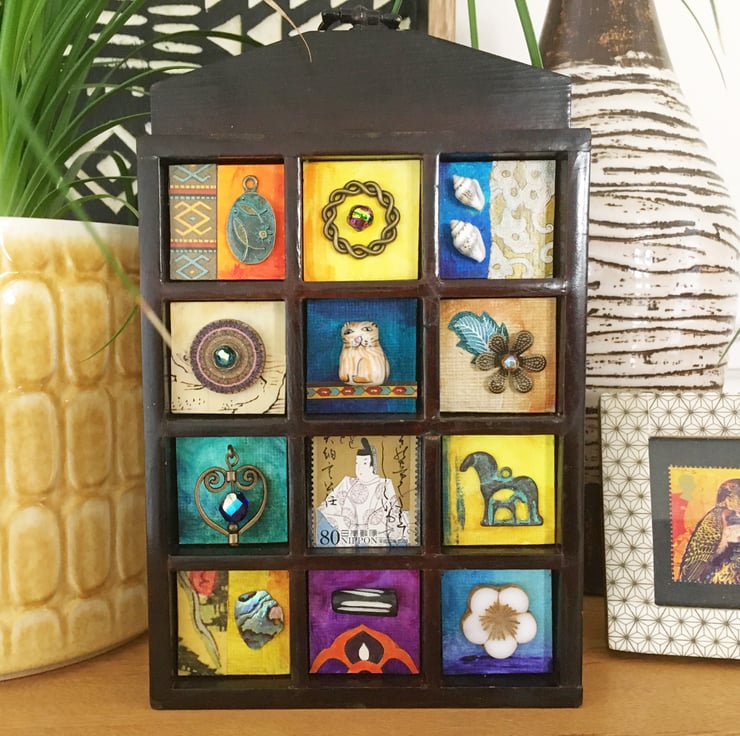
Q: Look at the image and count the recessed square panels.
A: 12